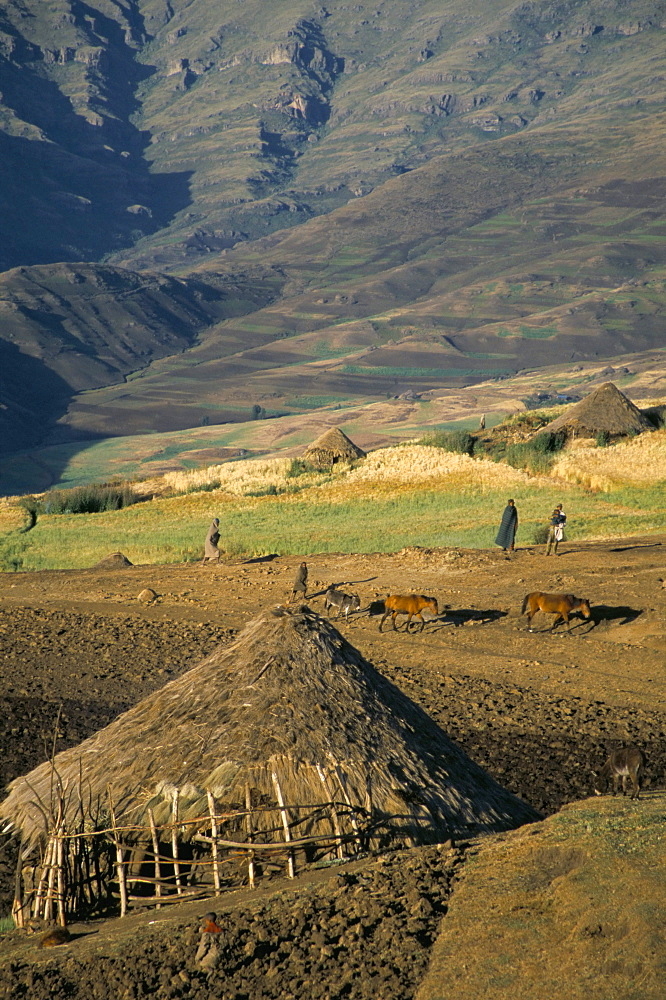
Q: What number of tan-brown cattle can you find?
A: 2